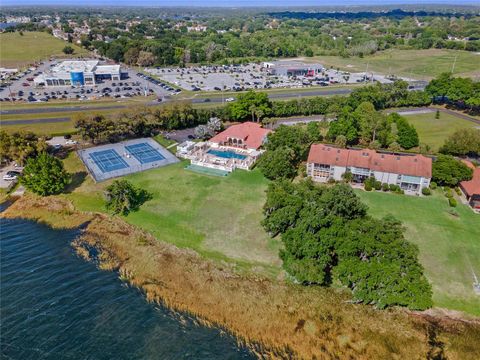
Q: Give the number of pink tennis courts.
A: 0